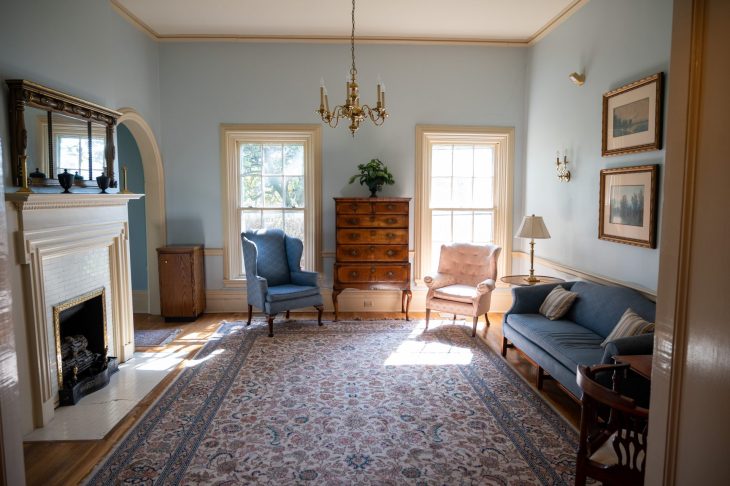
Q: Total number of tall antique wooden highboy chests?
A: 1